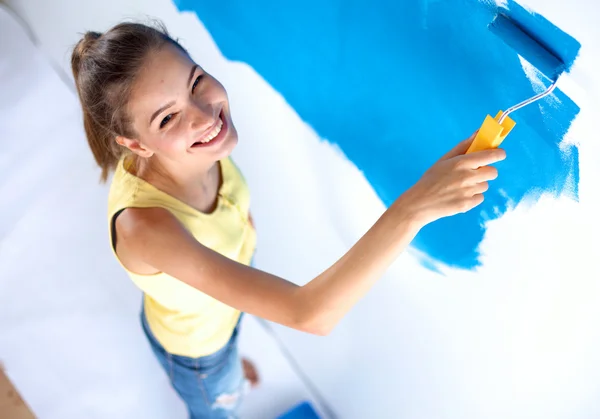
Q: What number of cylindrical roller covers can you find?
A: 1